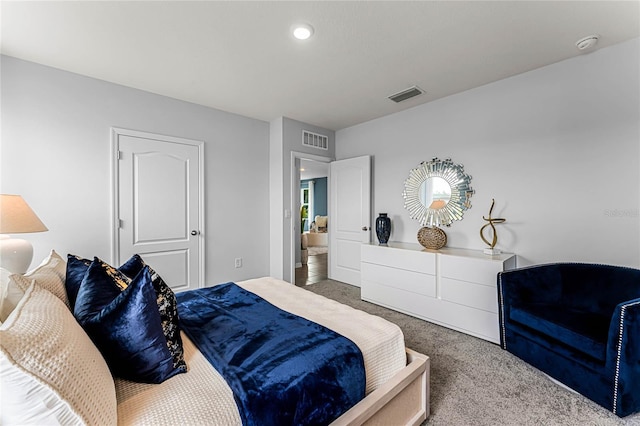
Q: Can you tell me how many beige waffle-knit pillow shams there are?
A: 2